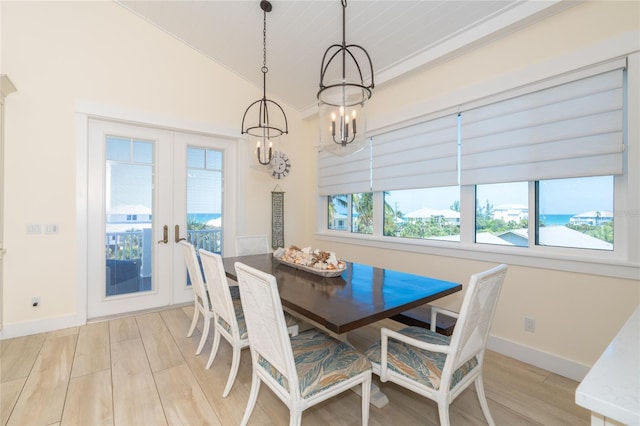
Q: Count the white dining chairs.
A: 5